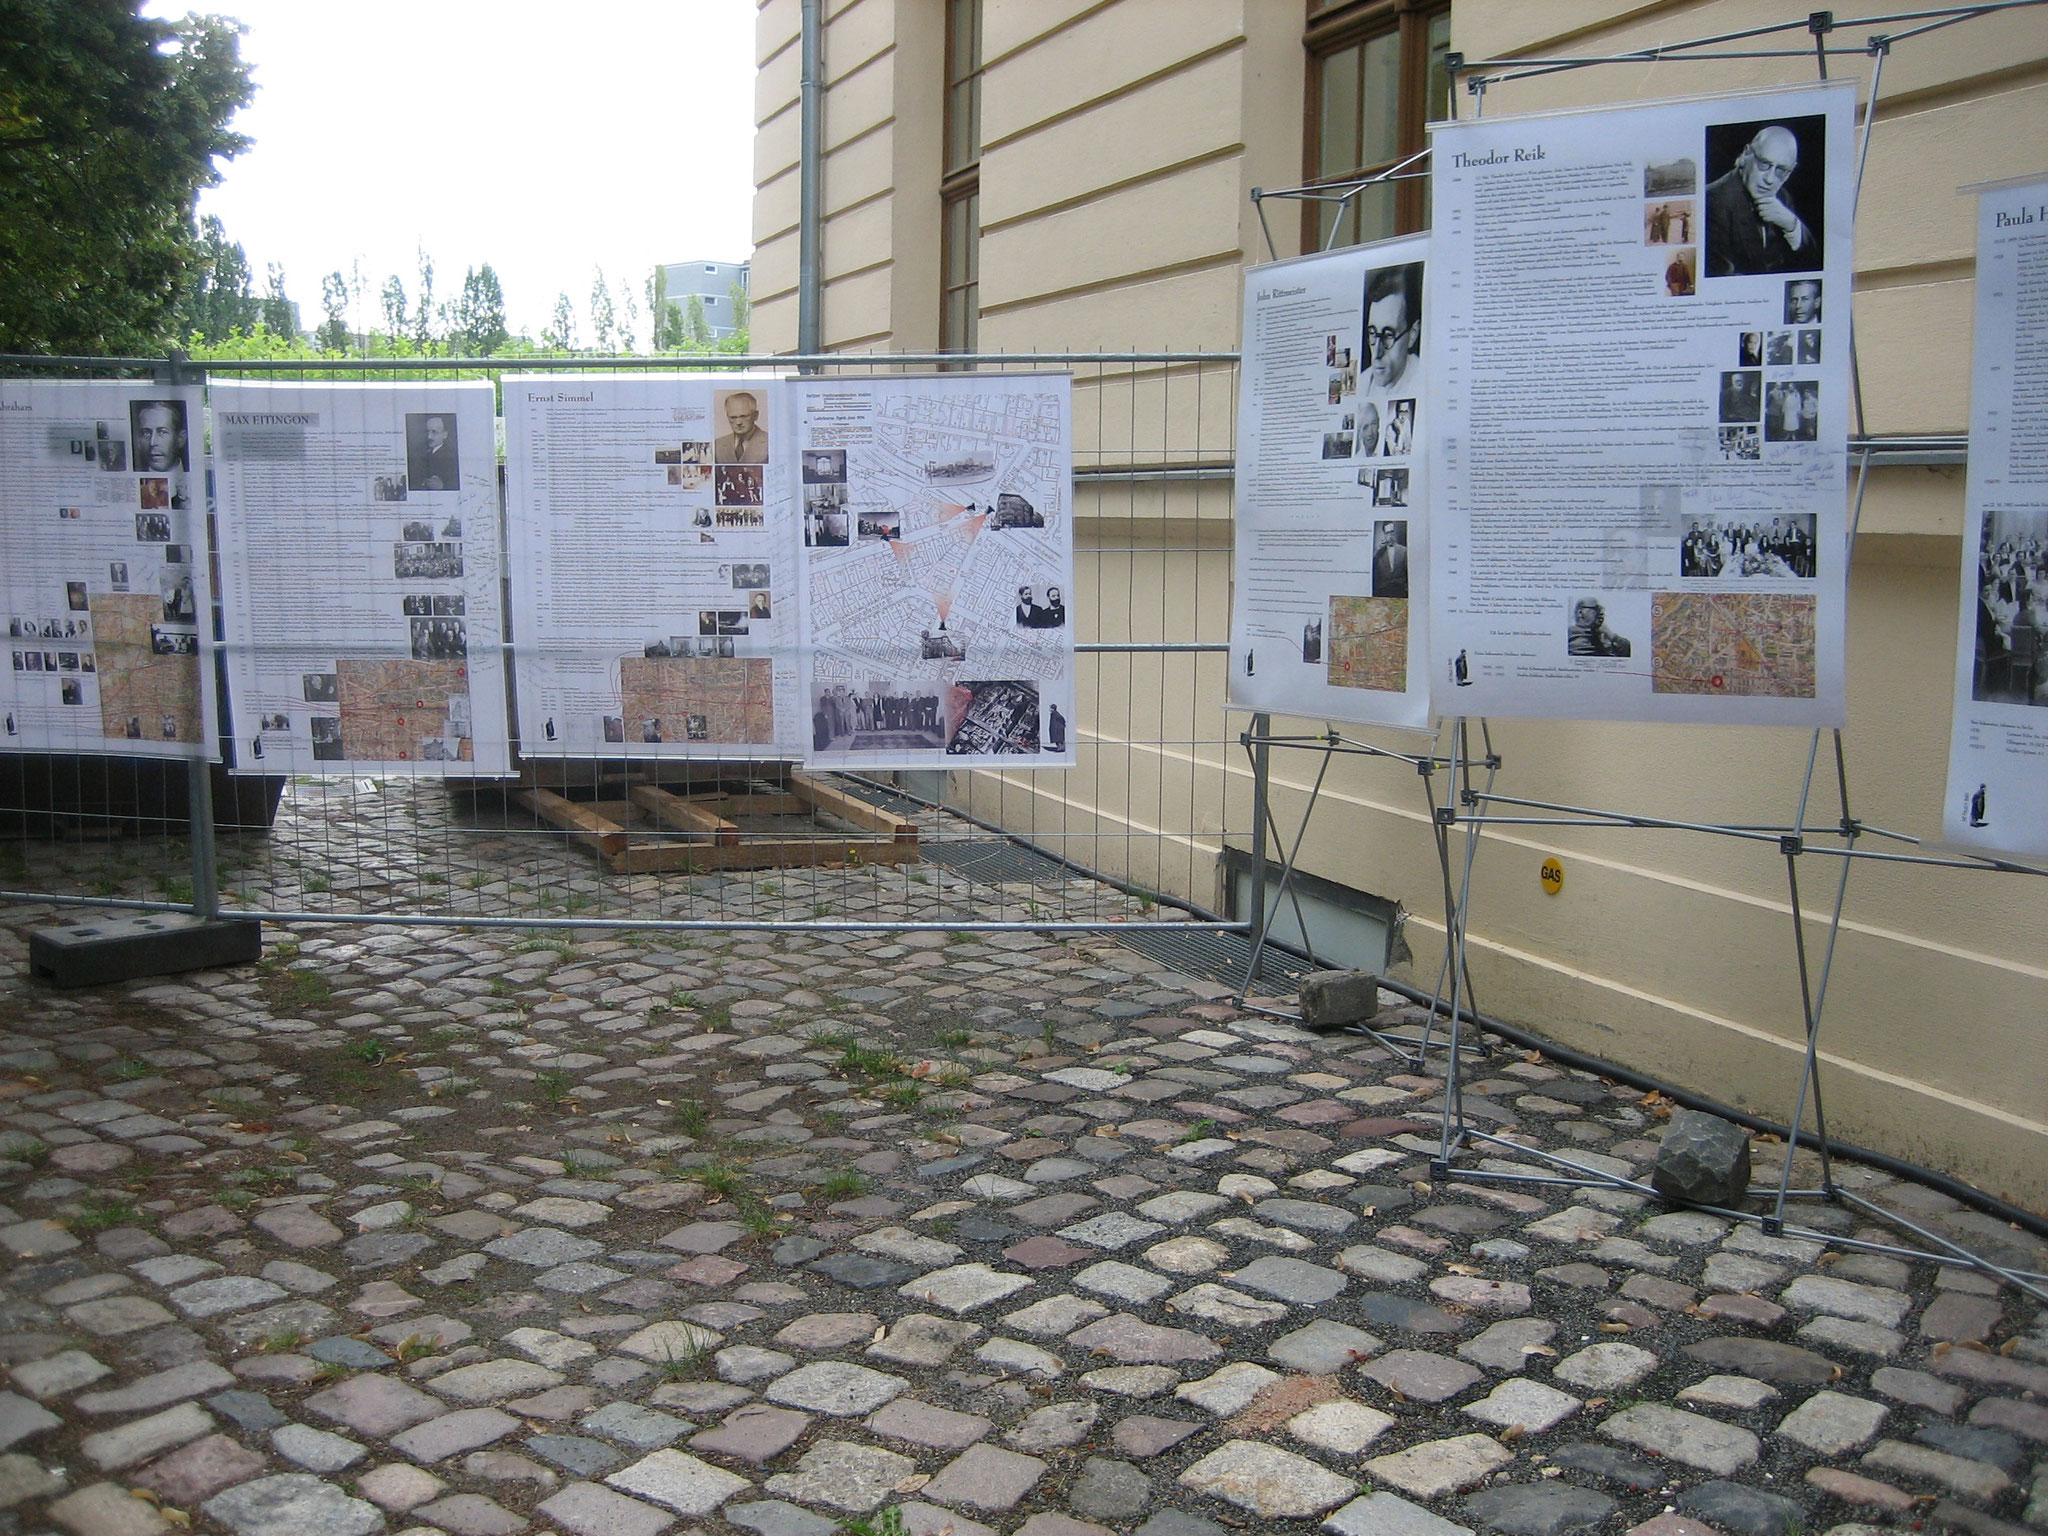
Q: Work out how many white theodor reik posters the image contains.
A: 1